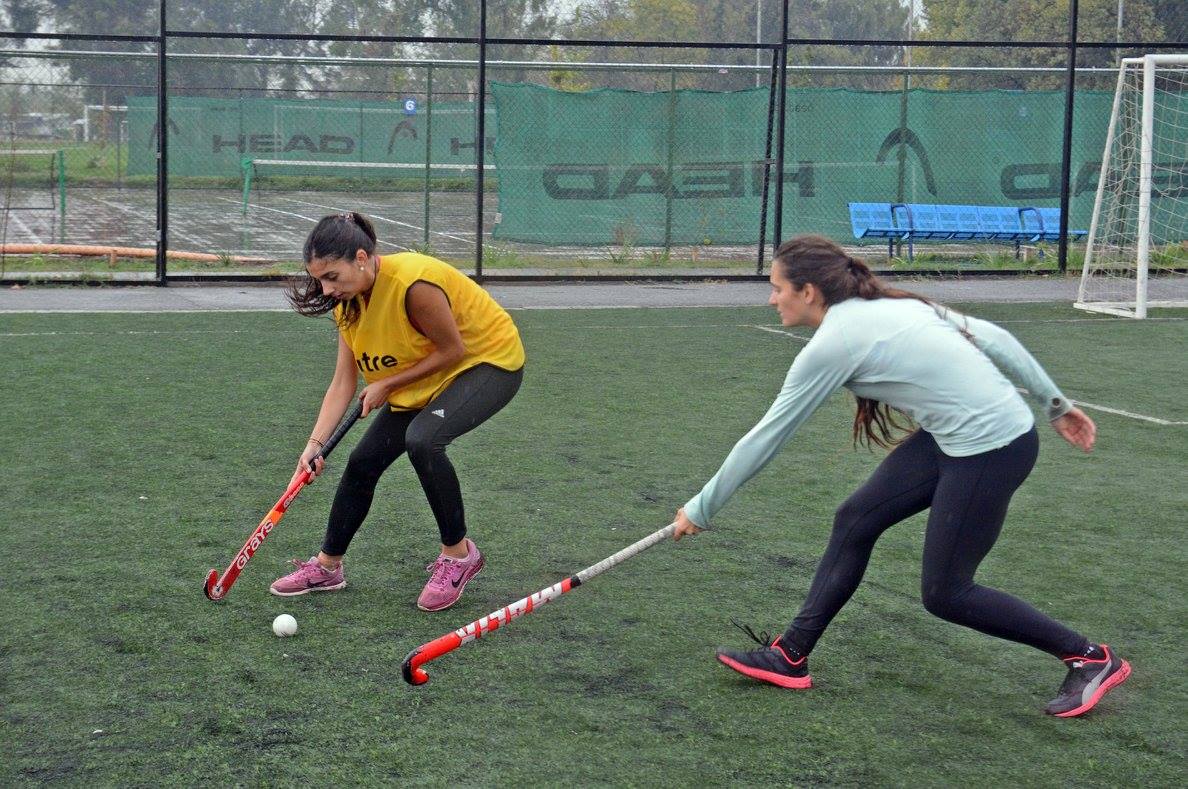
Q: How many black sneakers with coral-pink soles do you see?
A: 2